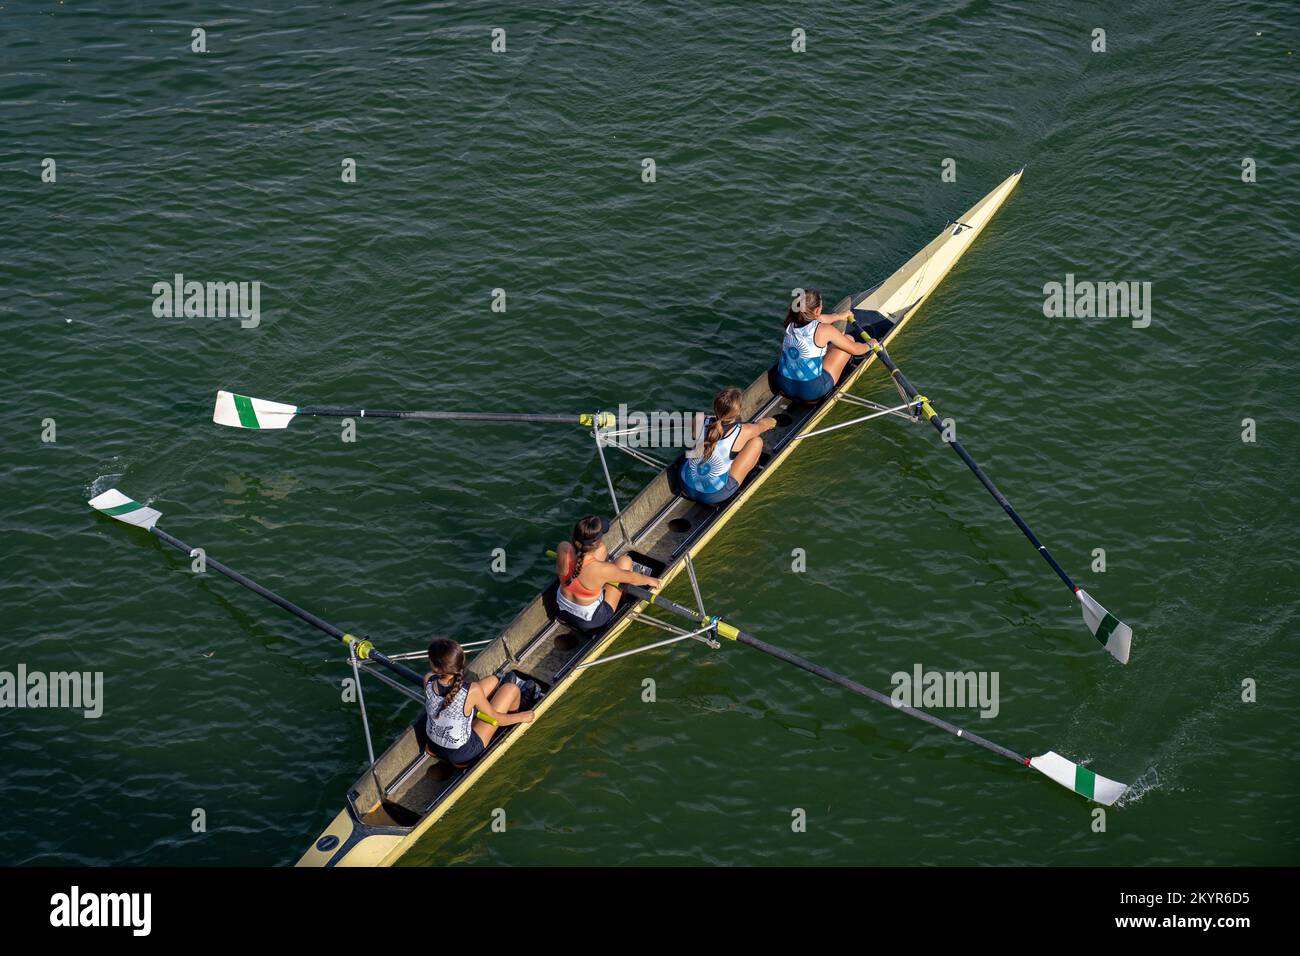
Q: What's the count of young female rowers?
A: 4